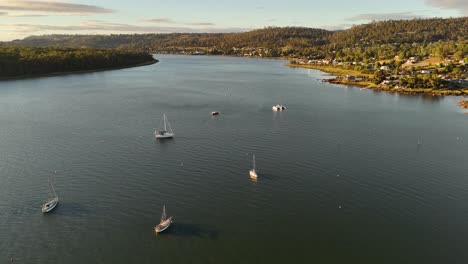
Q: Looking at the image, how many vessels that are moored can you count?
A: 6